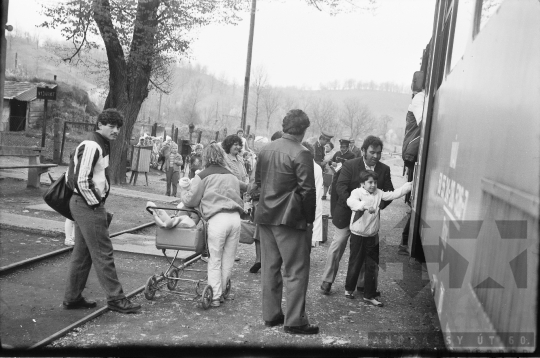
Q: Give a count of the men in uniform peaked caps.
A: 2